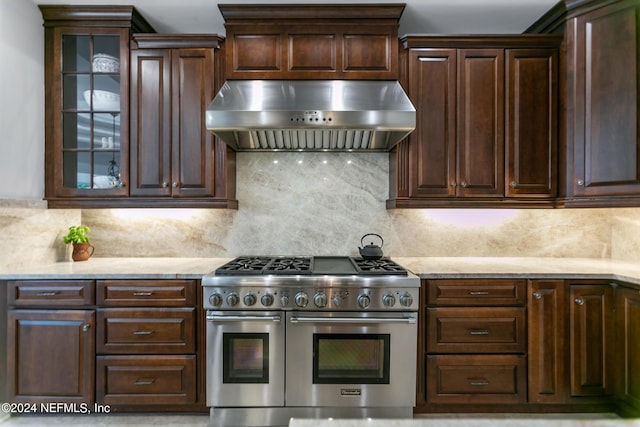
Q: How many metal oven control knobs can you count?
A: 11